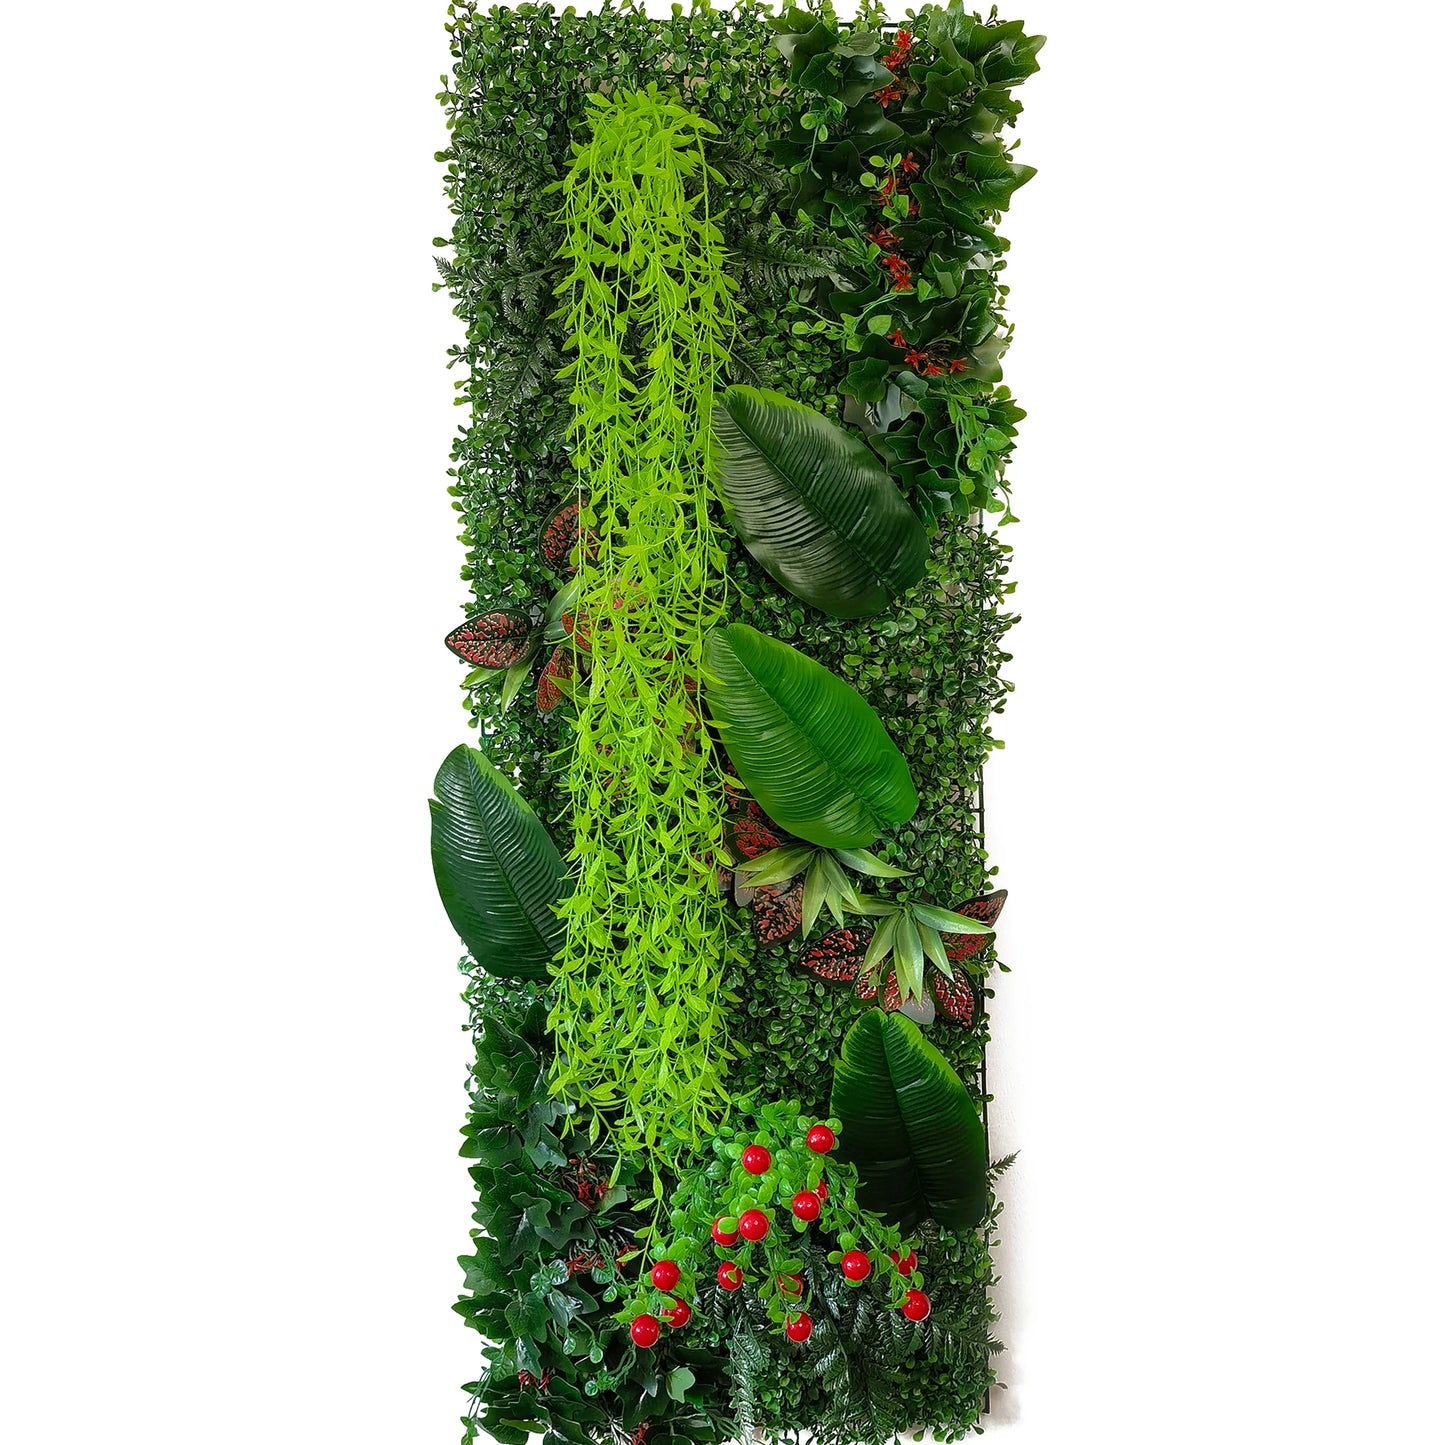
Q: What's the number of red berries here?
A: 15